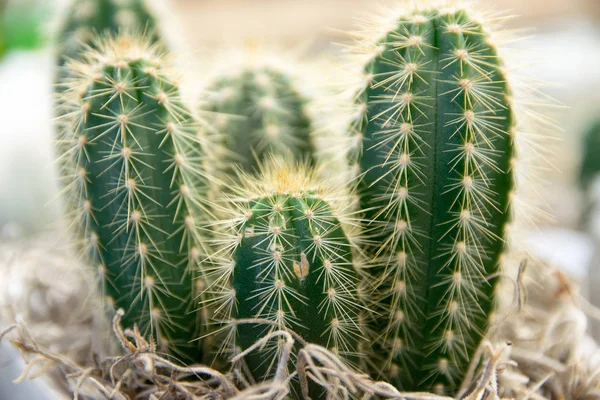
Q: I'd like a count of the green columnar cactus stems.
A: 5